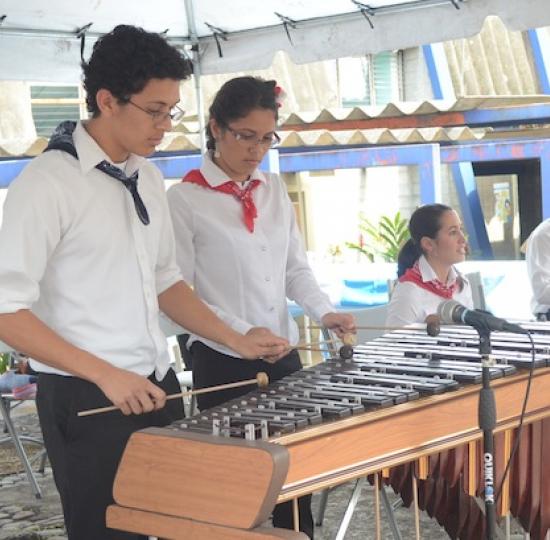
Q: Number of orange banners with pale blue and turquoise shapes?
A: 0